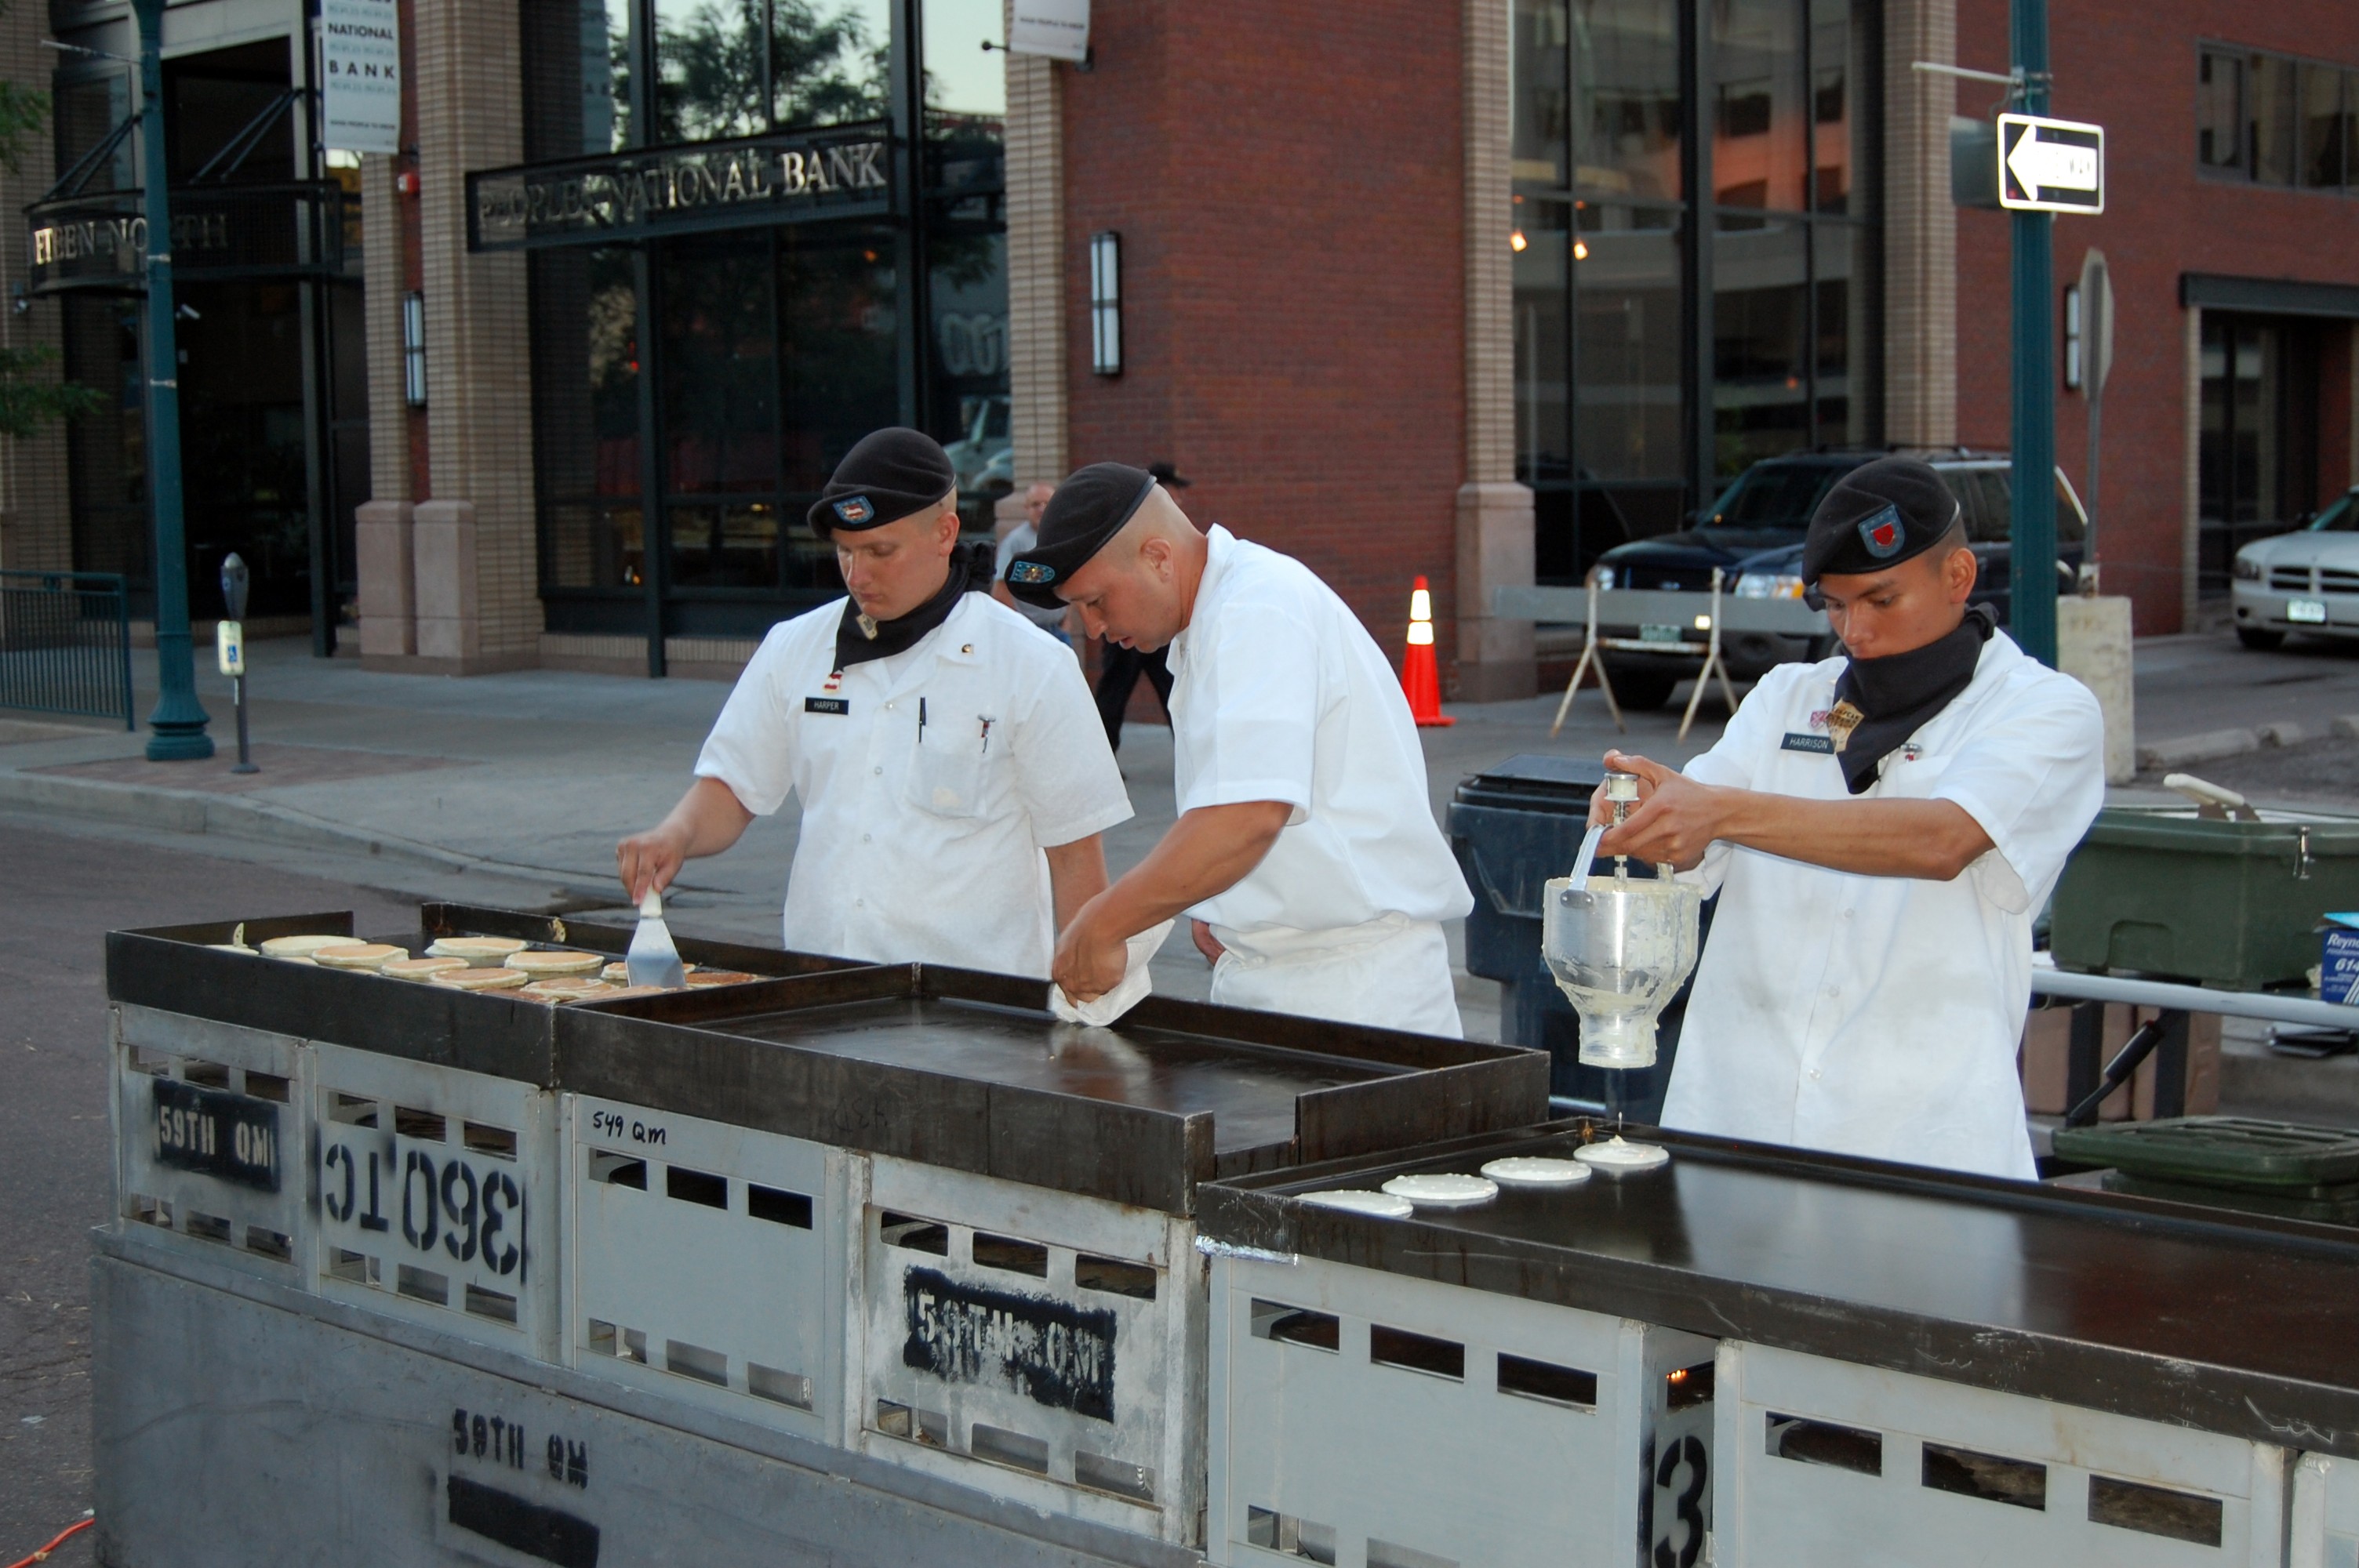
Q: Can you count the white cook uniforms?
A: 3